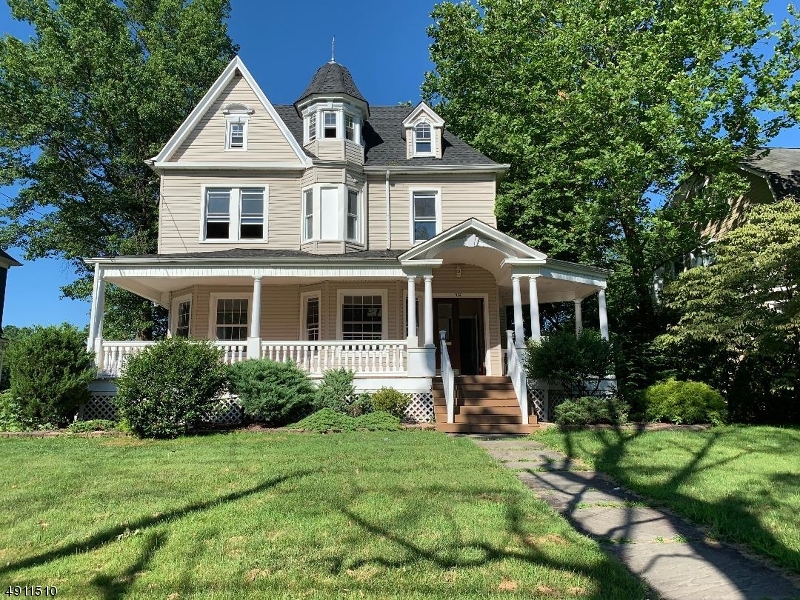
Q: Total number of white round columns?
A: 8